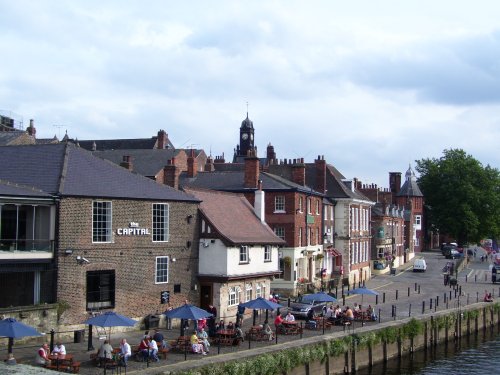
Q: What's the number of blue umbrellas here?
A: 6